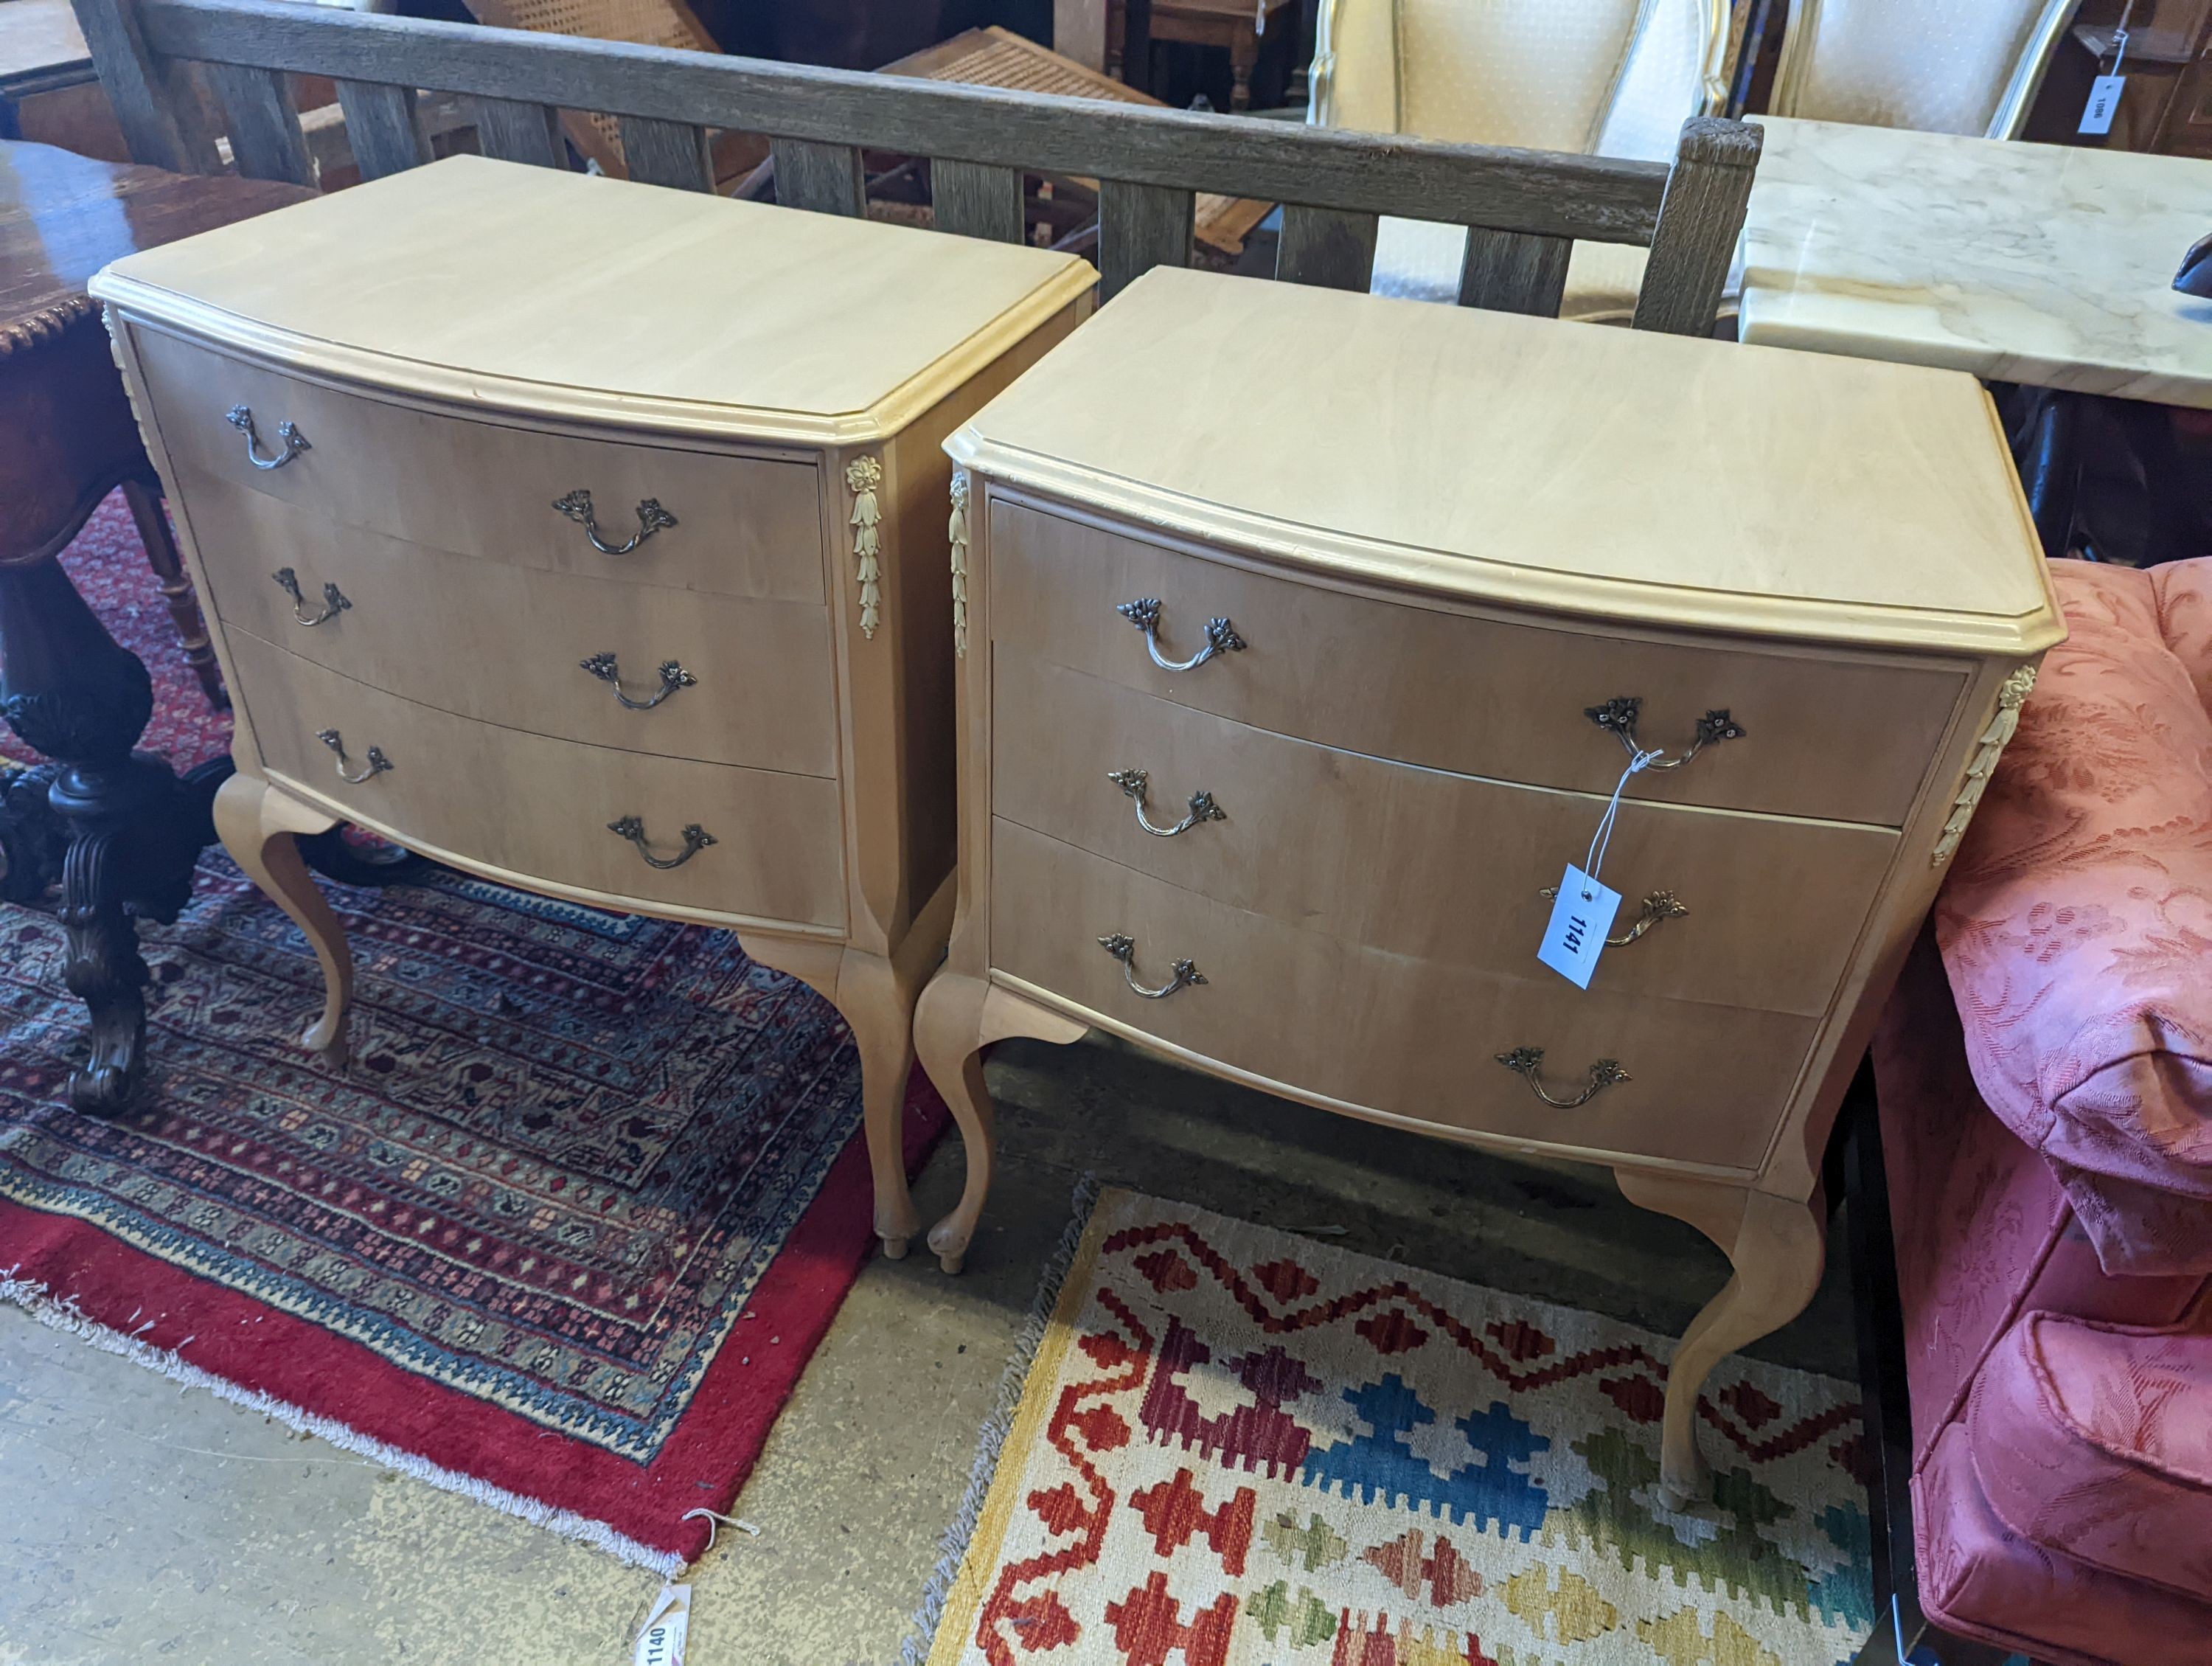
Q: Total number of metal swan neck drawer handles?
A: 12